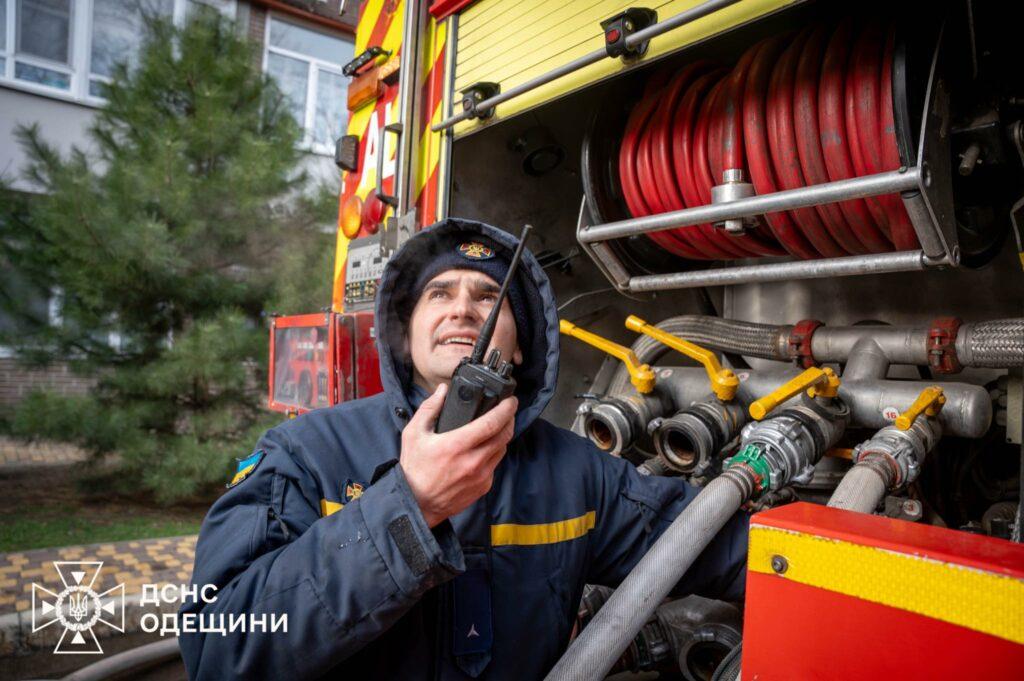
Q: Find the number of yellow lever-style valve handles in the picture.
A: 4